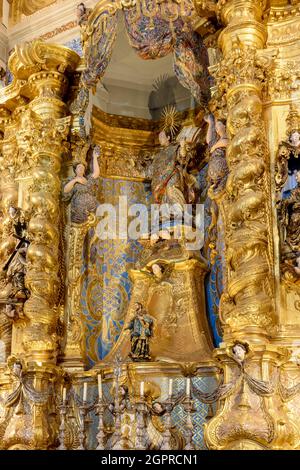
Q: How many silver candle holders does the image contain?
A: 6